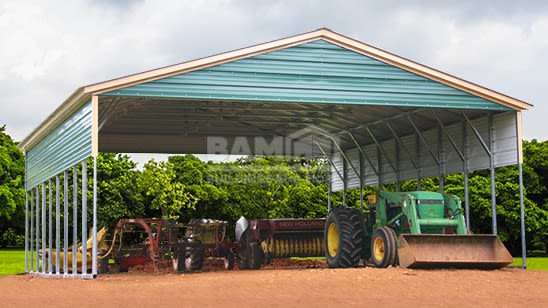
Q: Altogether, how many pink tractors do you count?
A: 0